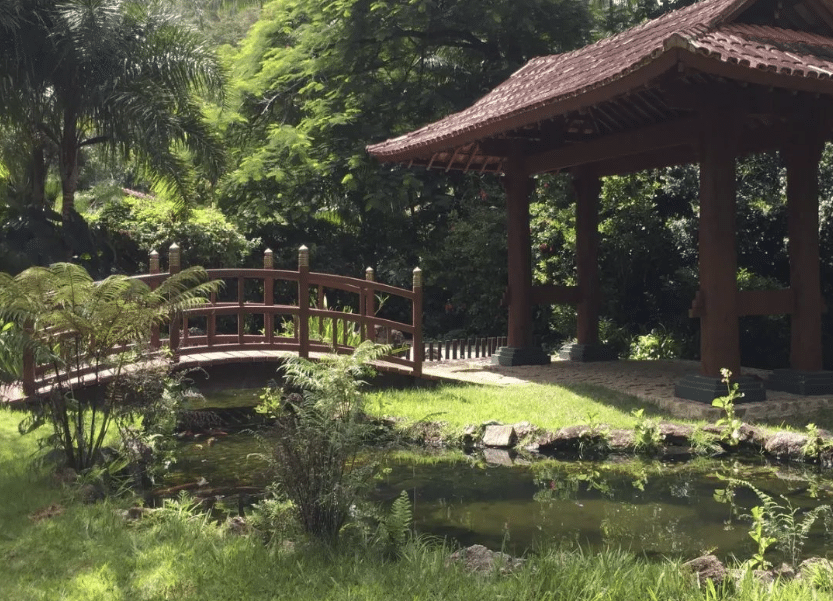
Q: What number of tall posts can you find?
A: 4